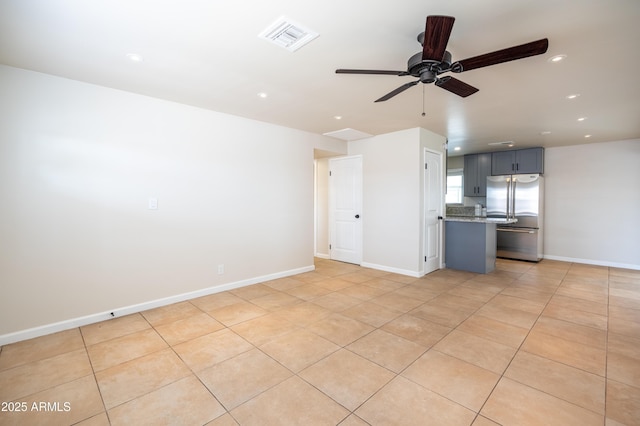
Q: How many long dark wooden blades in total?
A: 5